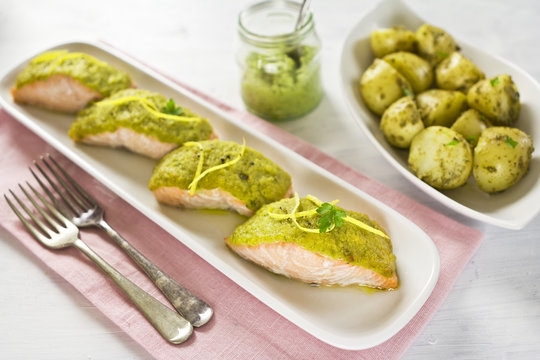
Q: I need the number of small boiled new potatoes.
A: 11